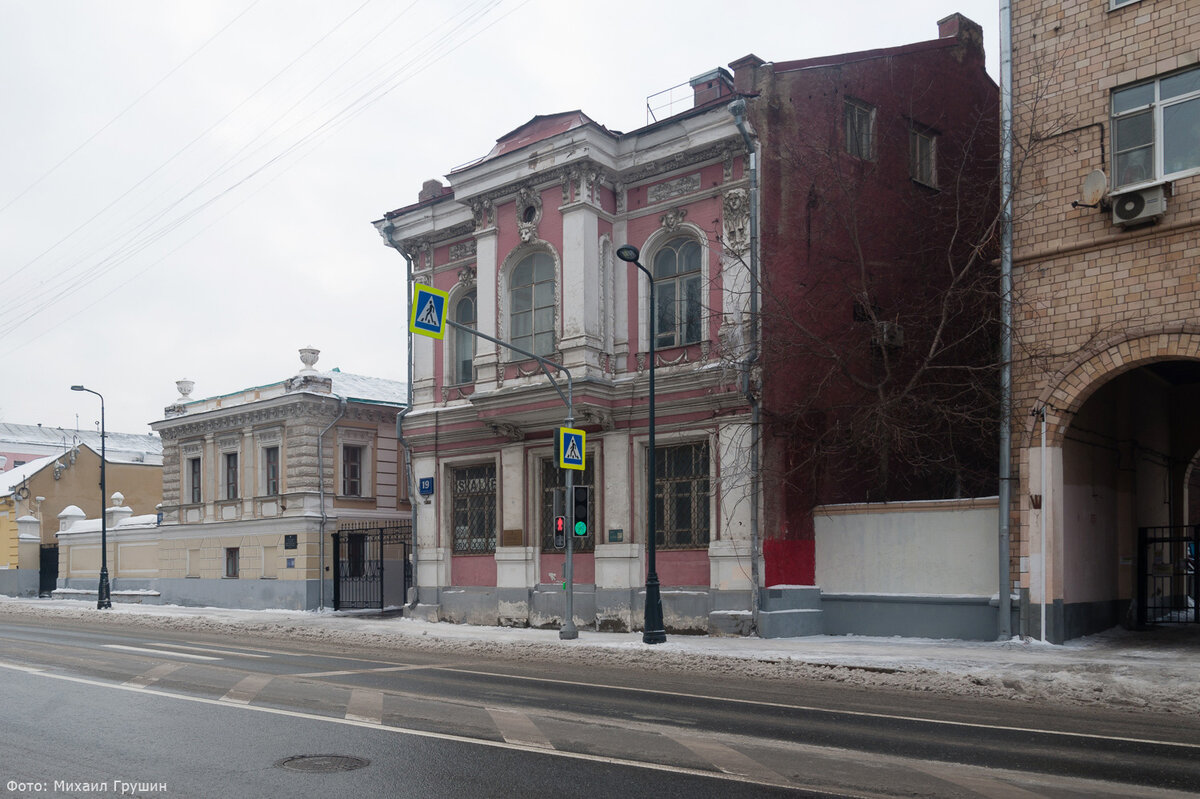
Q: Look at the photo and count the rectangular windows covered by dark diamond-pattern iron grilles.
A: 3